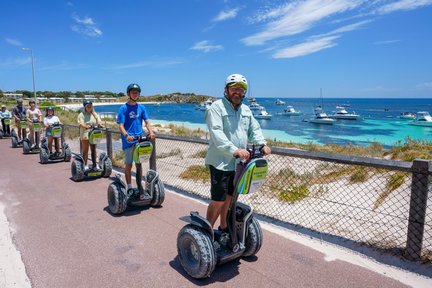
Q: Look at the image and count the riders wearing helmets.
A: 7